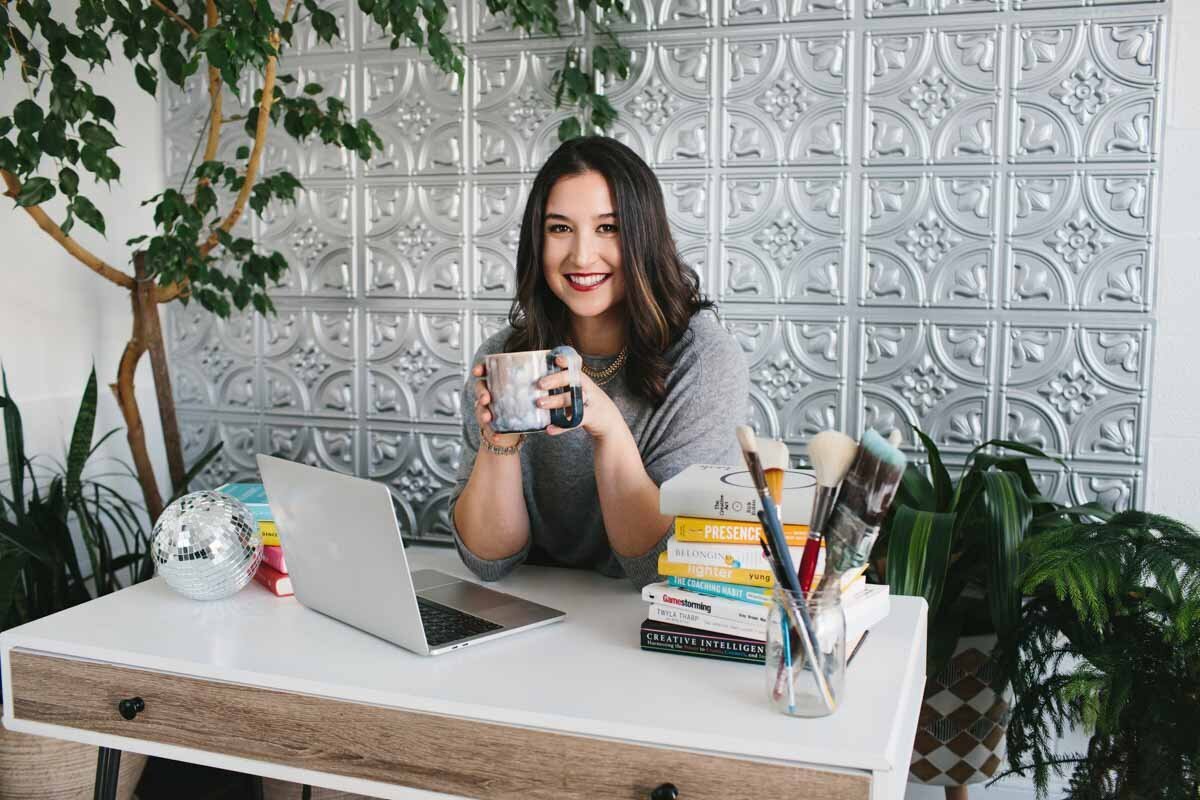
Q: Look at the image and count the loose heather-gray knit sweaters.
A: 1